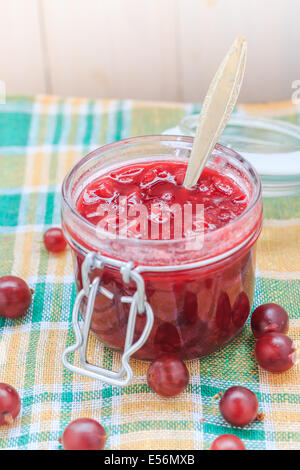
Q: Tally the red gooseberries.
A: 9